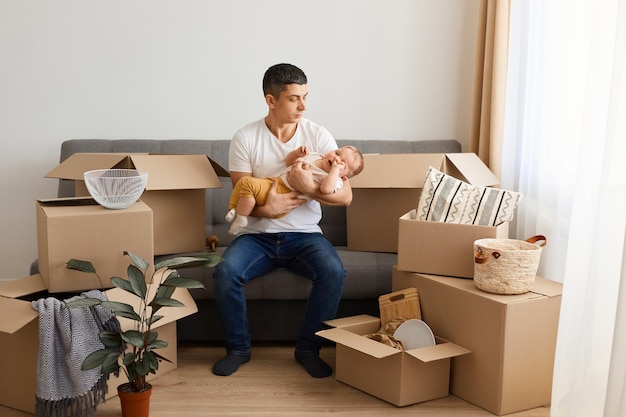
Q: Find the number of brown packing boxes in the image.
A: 7